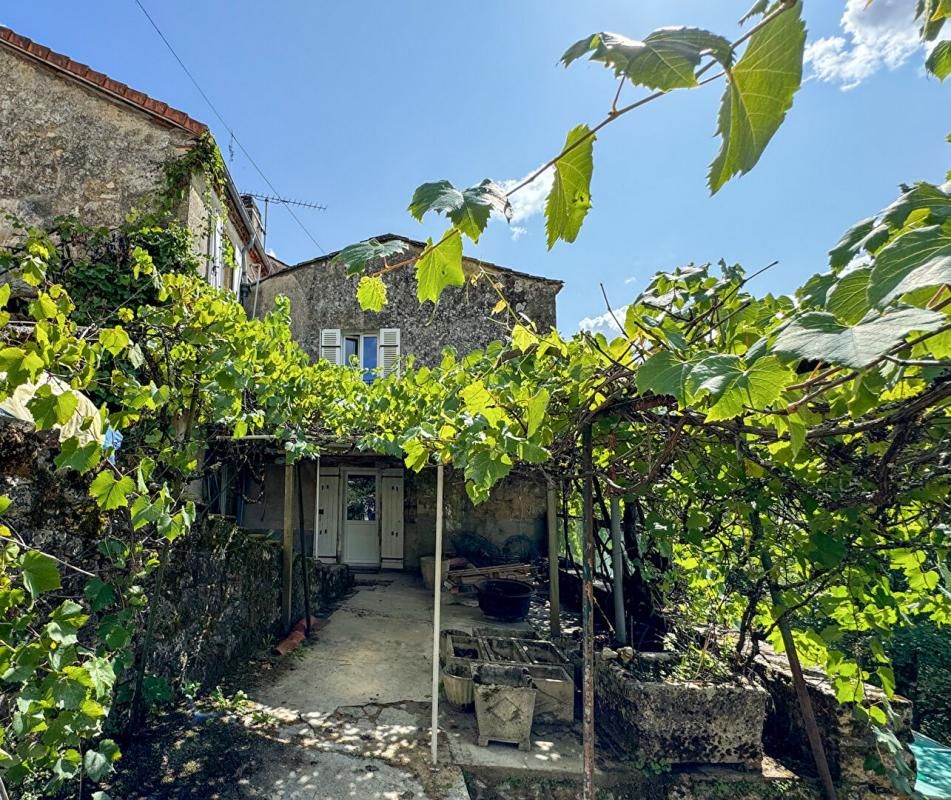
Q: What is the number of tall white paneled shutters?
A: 2